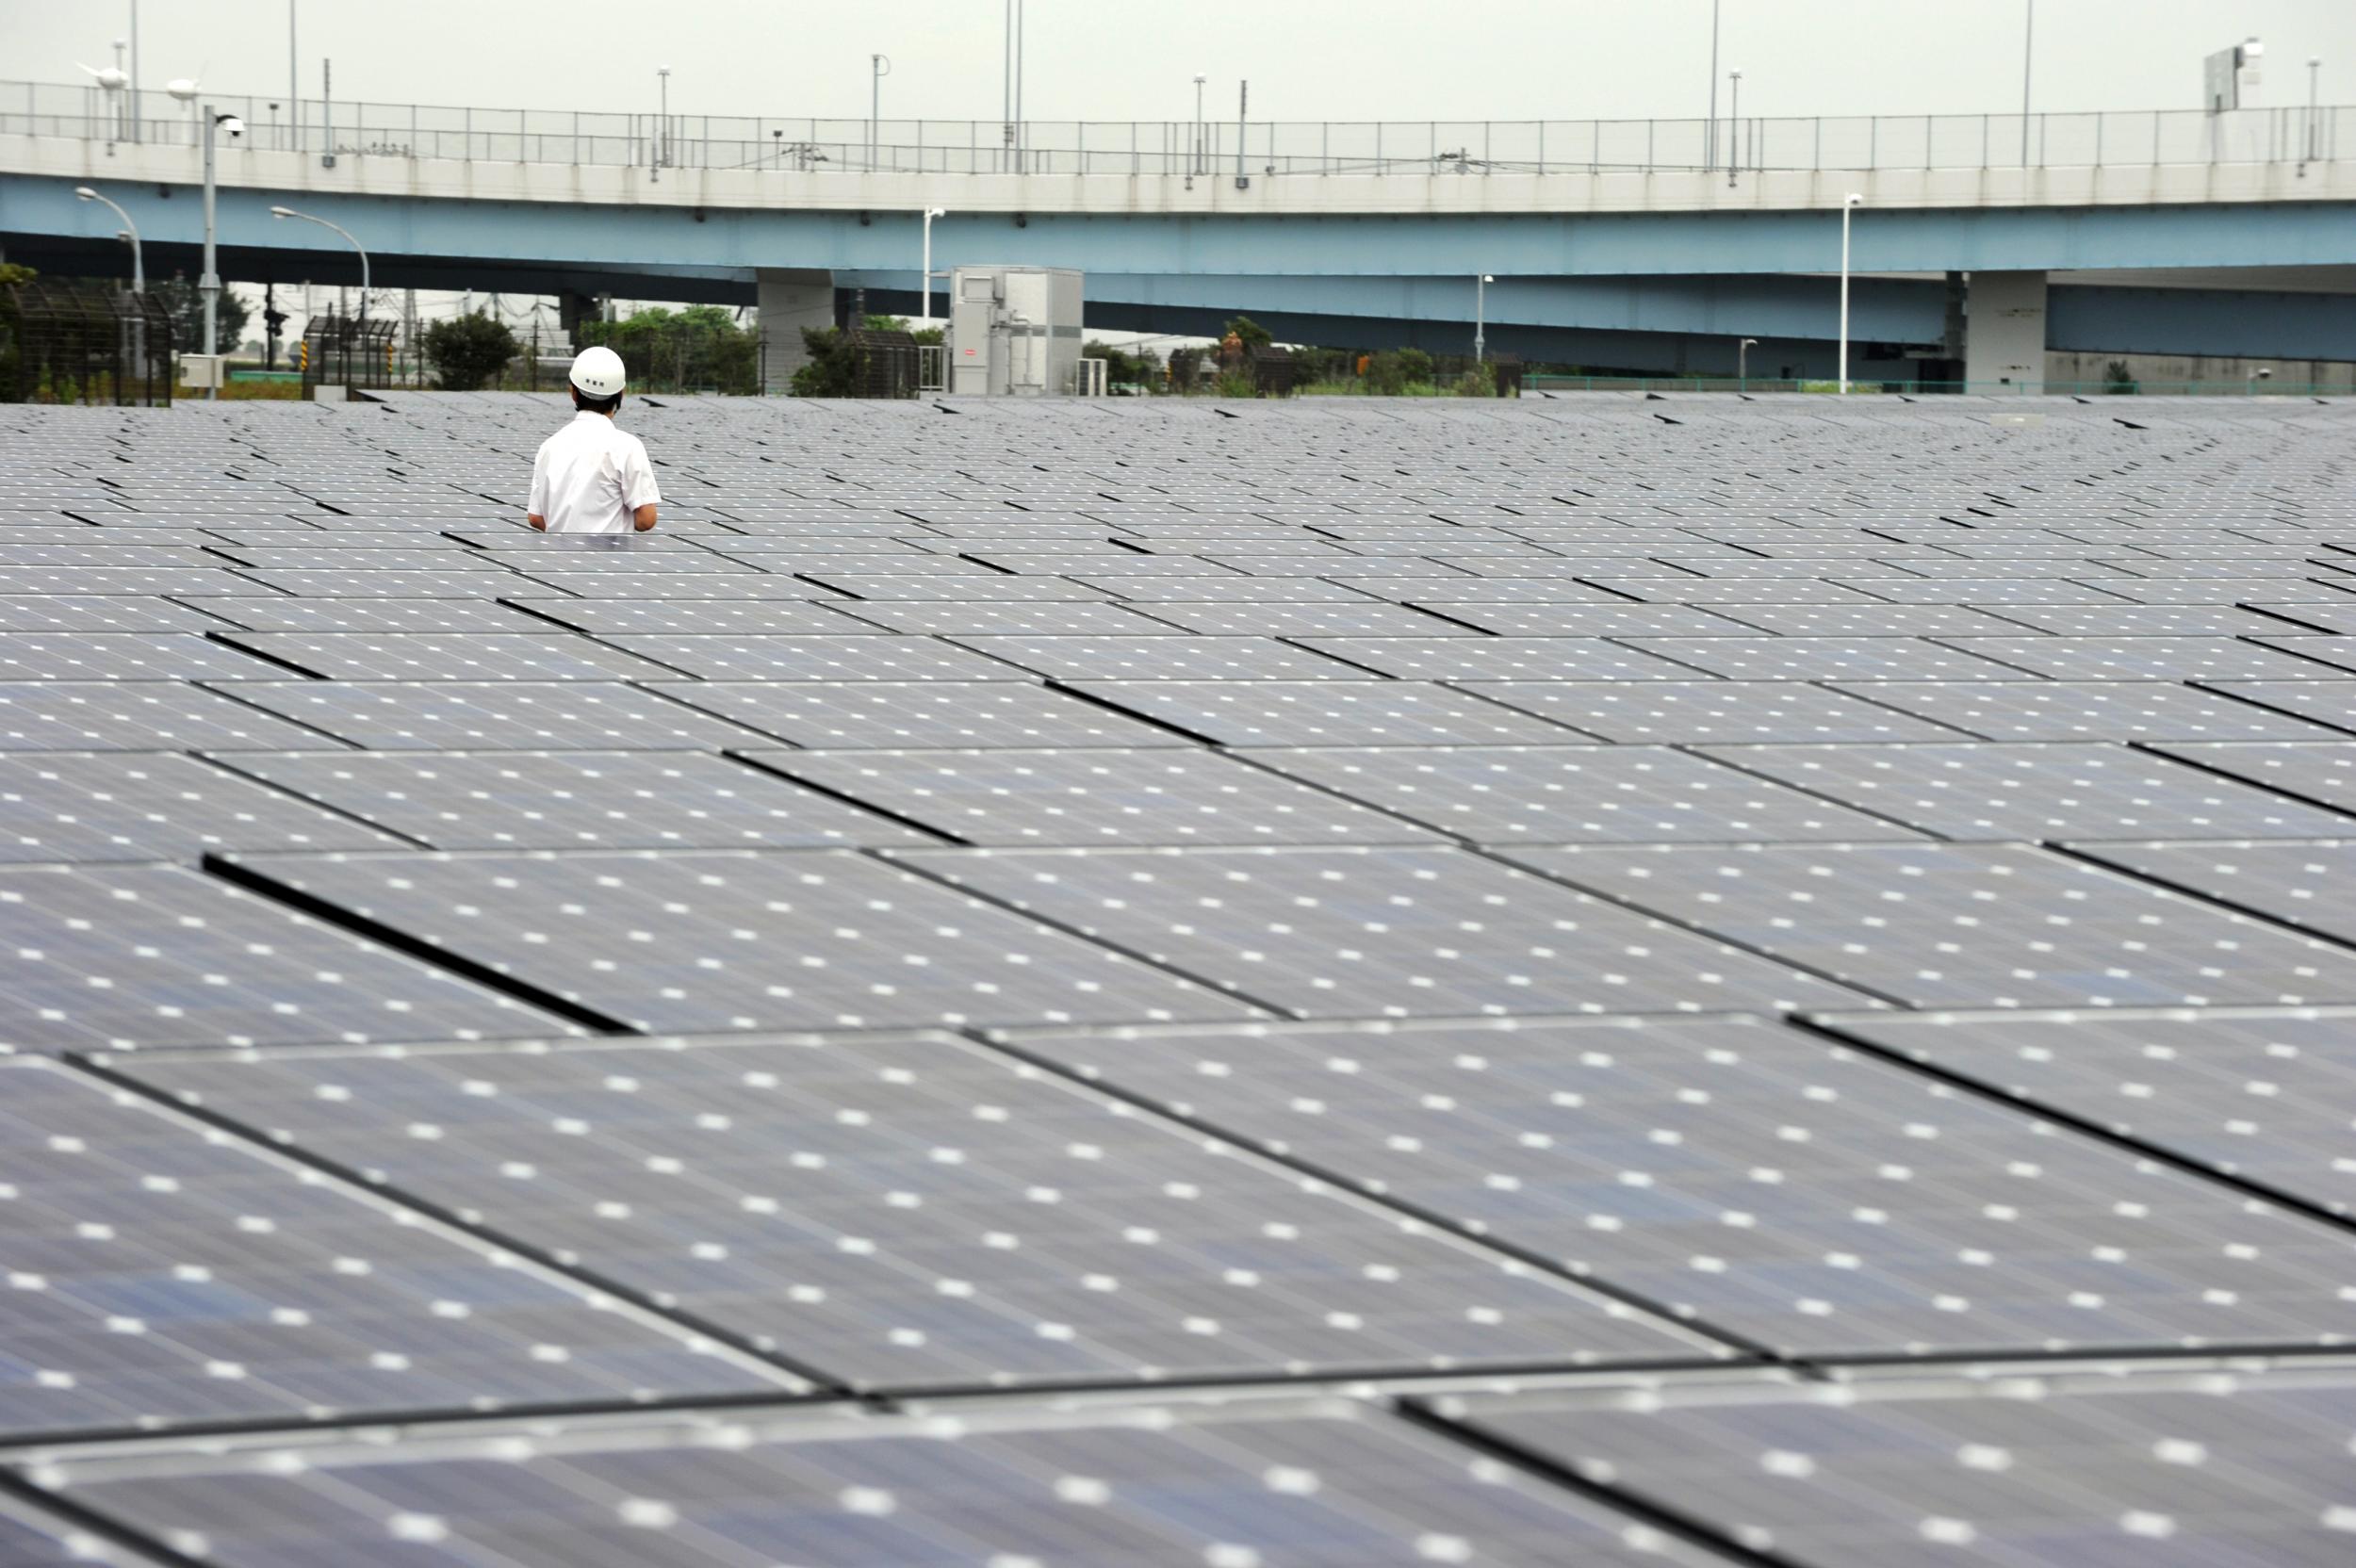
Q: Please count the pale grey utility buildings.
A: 1